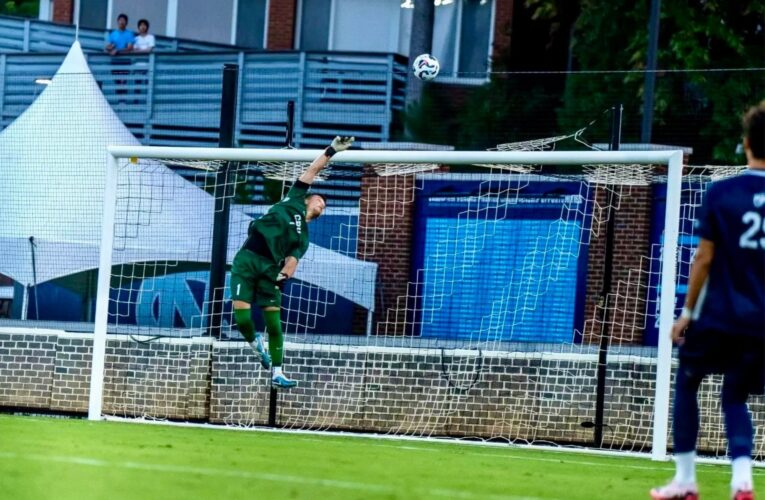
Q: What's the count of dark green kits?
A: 1